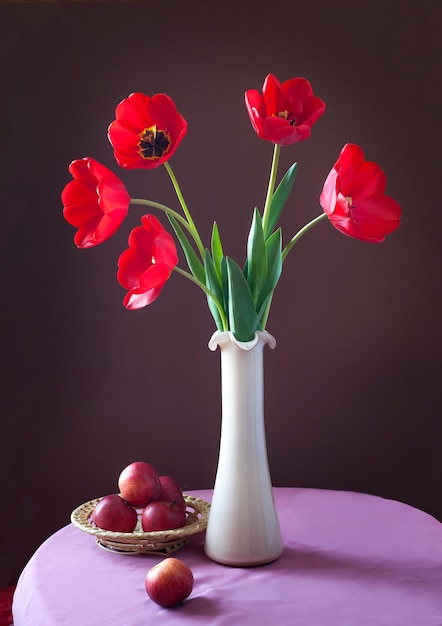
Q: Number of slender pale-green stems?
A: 5